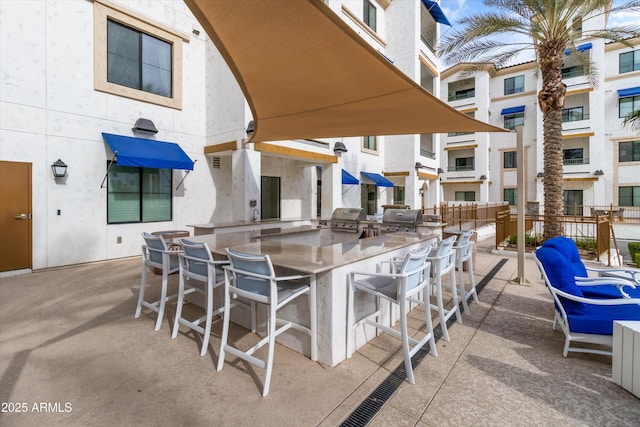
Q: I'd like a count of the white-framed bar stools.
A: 6